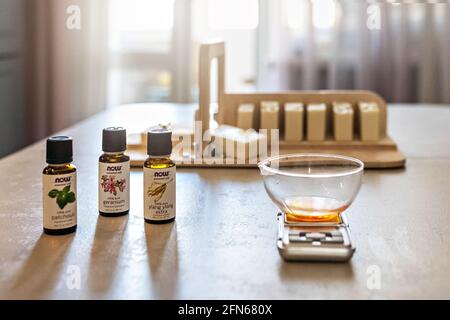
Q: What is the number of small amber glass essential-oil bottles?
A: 3